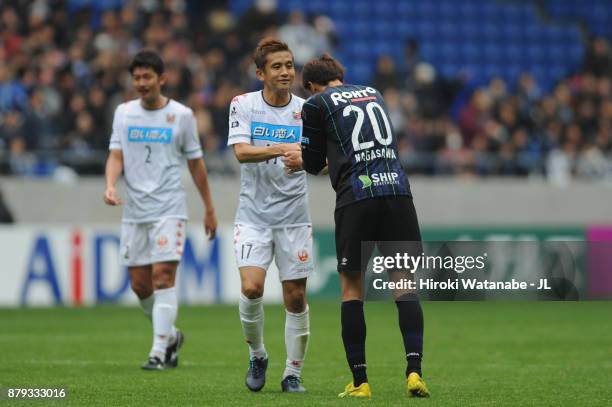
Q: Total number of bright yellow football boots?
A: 2